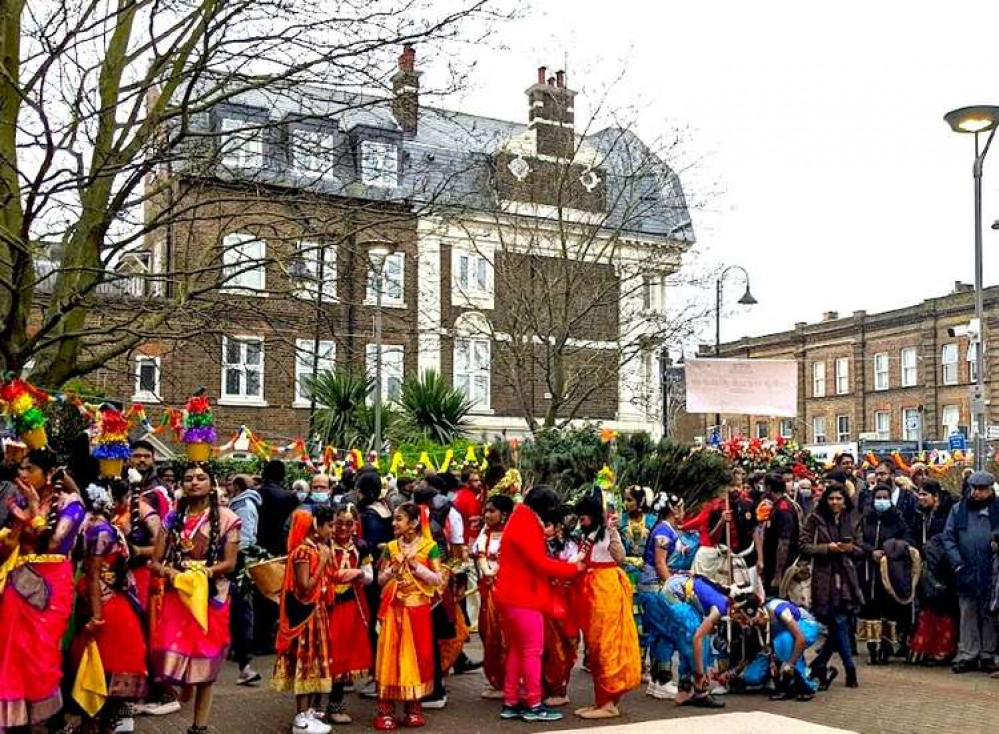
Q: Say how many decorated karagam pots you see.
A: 3